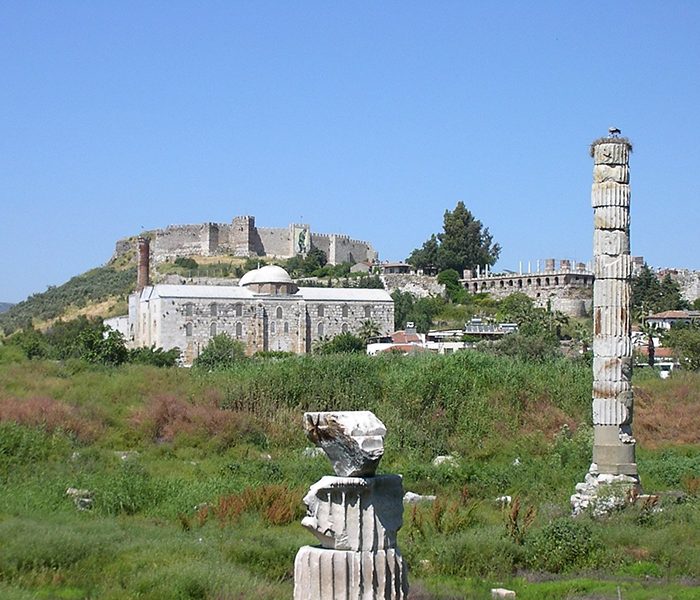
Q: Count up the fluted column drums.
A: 14